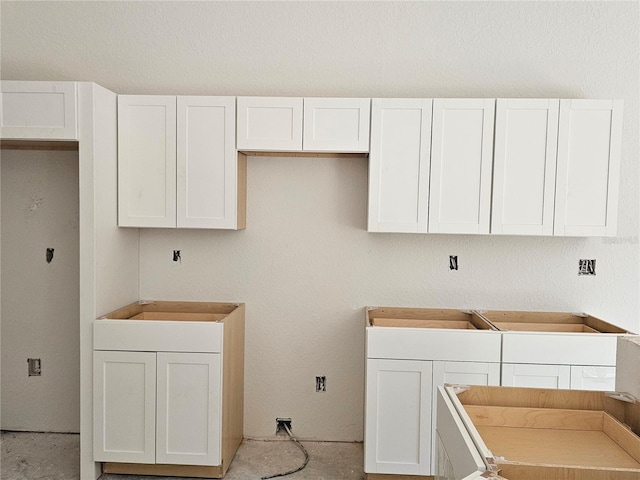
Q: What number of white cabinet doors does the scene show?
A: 15